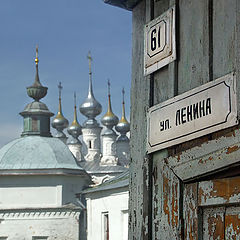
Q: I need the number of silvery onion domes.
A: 5